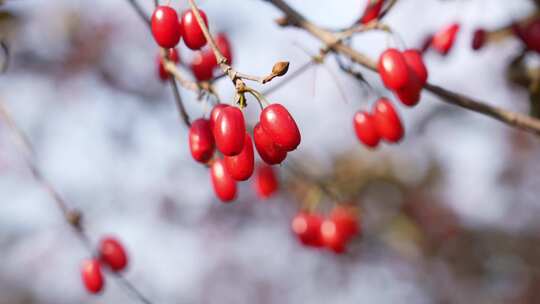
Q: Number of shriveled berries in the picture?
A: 0